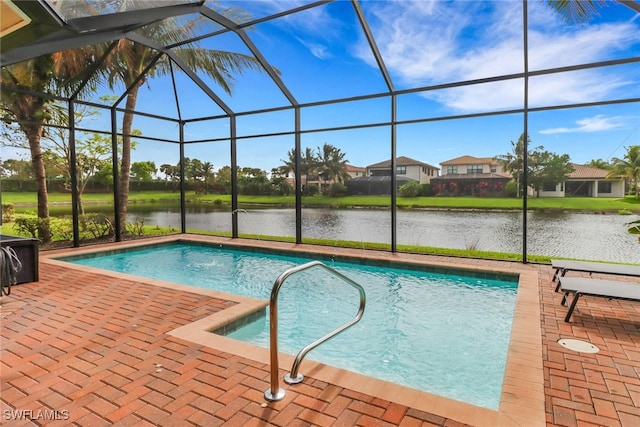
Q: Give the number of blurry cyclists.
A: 0